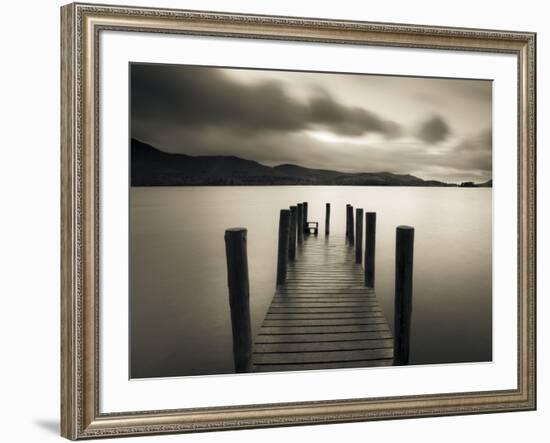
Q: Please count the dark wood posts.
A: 11